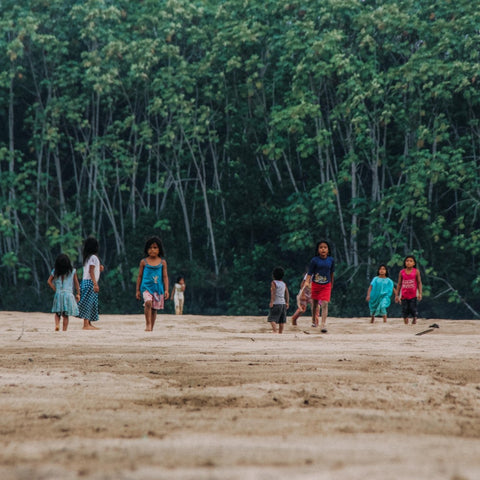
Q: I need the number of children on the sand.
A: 9